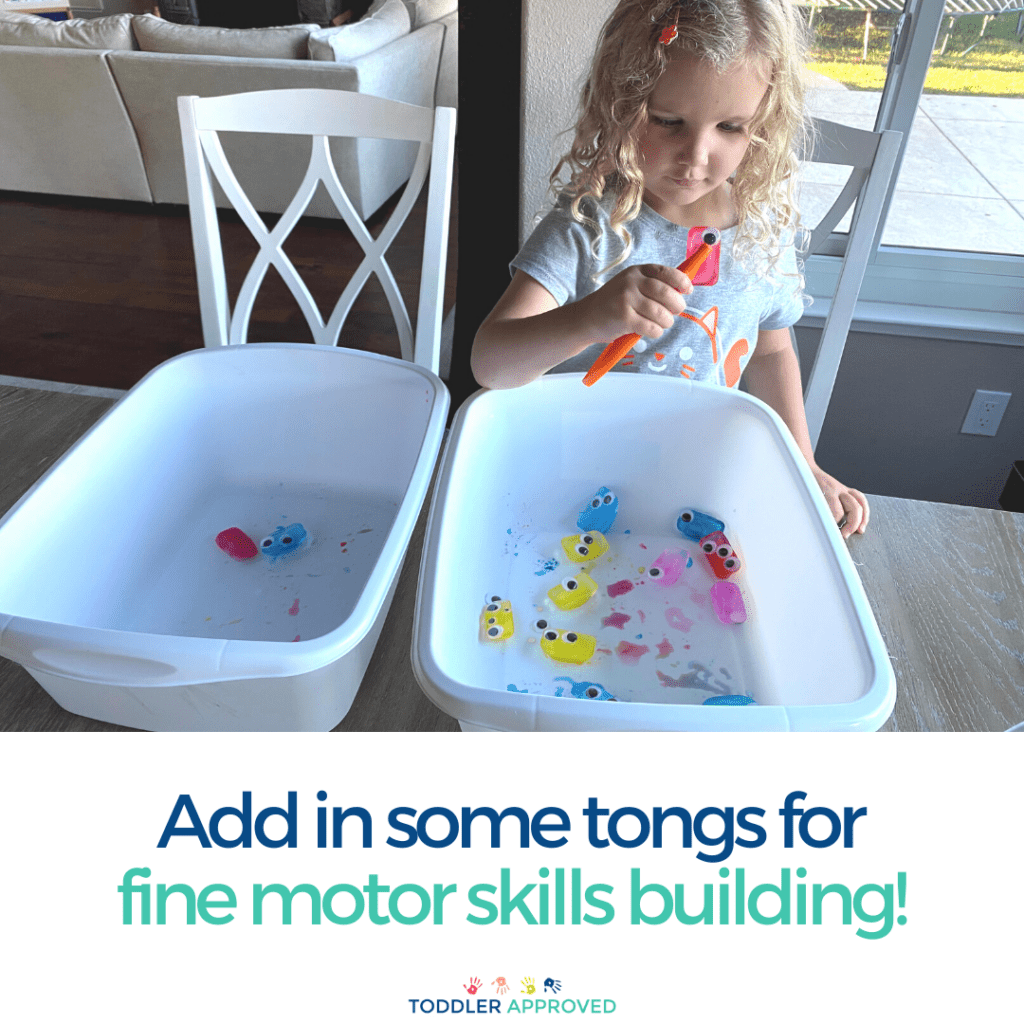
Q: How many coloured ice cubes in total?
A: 14